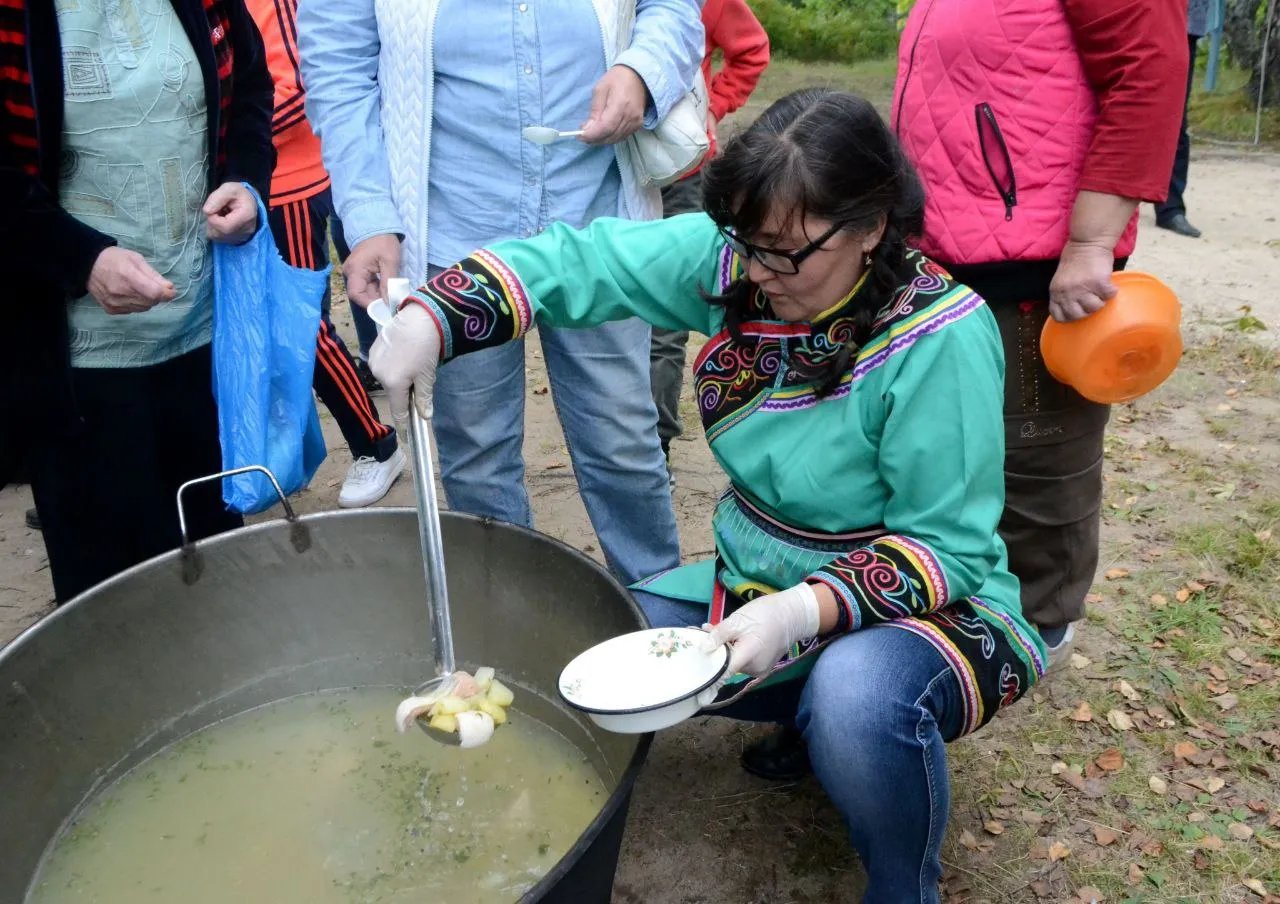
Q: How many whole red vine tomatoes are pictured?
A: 0